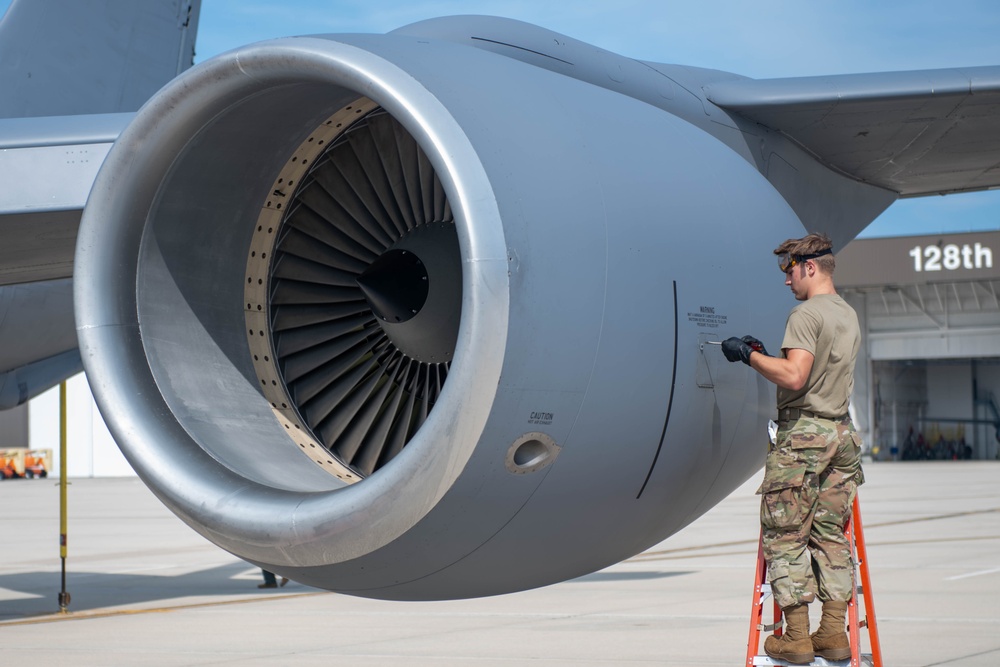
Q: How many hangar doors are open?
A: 1